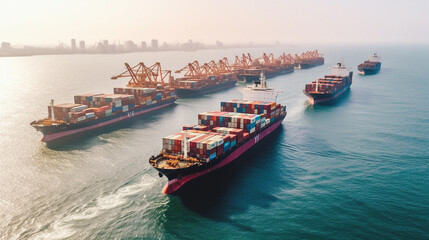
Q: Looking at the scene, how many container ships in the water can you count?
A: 7